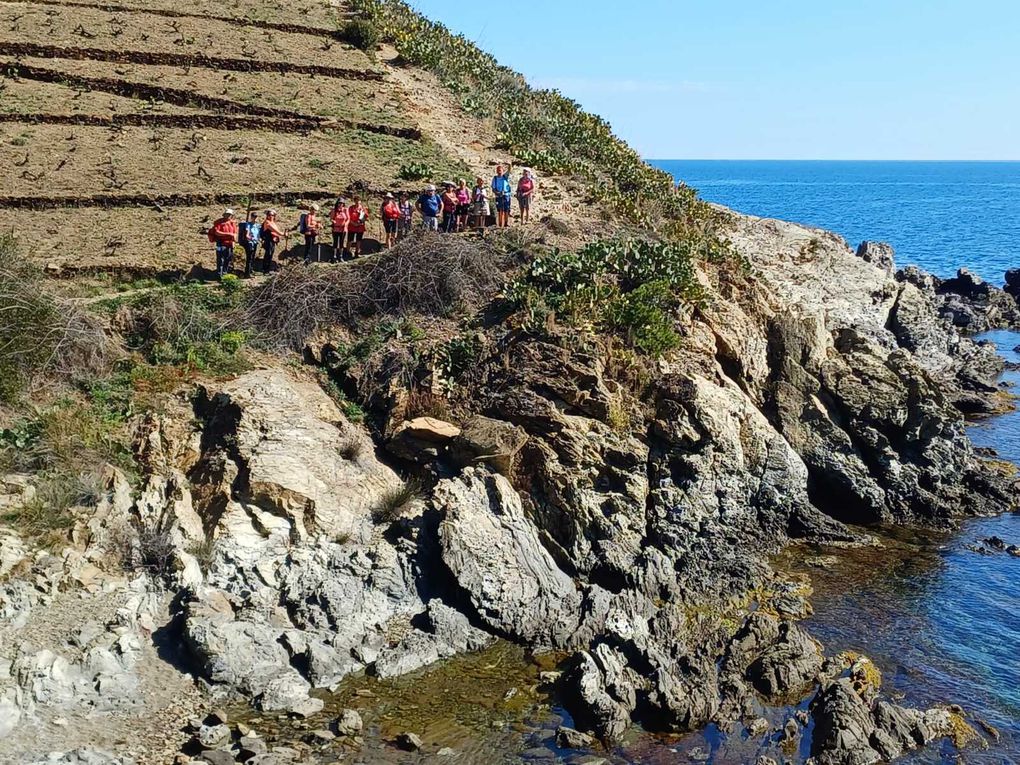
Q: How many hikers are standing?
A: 14